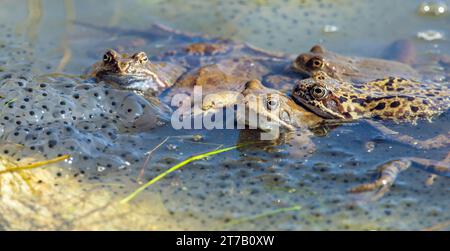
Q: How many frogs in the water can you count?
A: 4